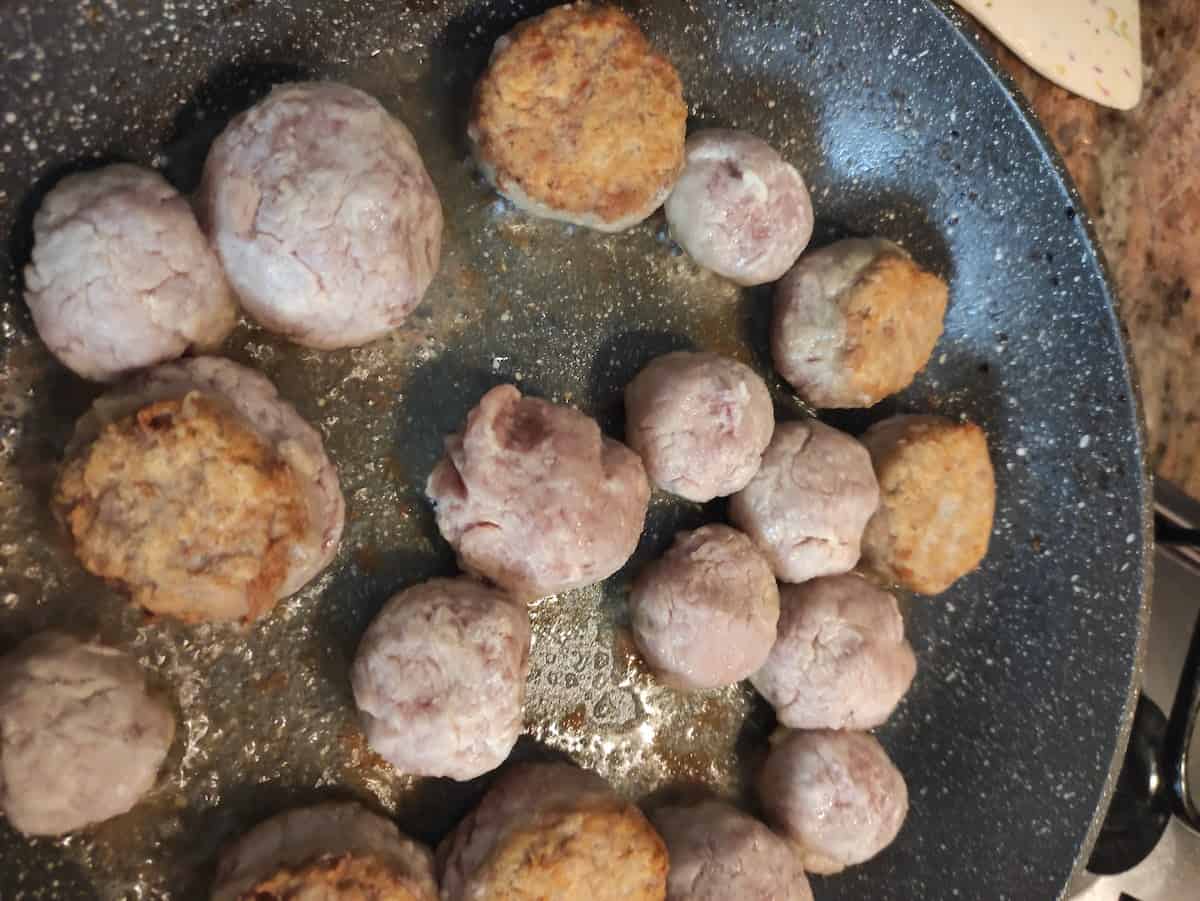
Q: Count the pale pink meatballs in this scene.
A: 12